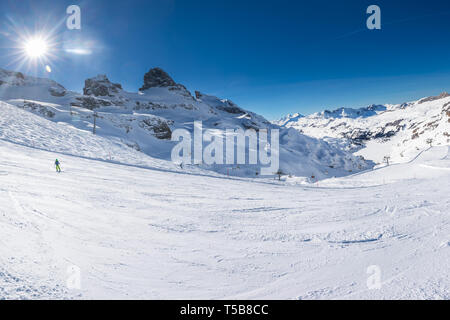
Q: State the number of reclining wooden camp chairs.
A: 0